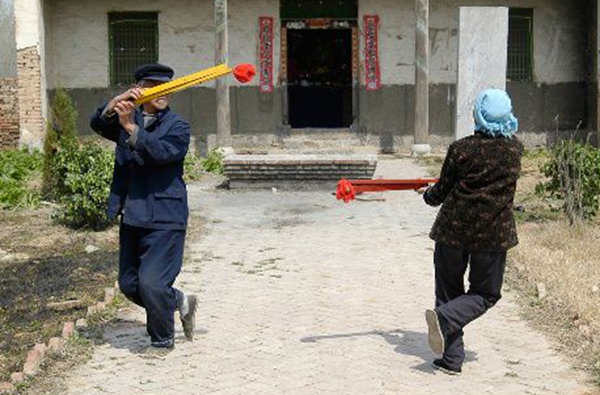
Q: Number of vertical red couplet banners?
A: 2